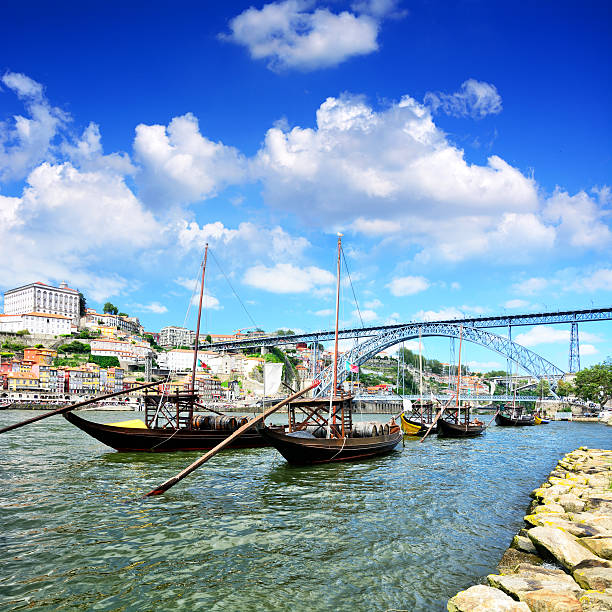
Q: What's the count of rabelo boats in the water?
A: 6